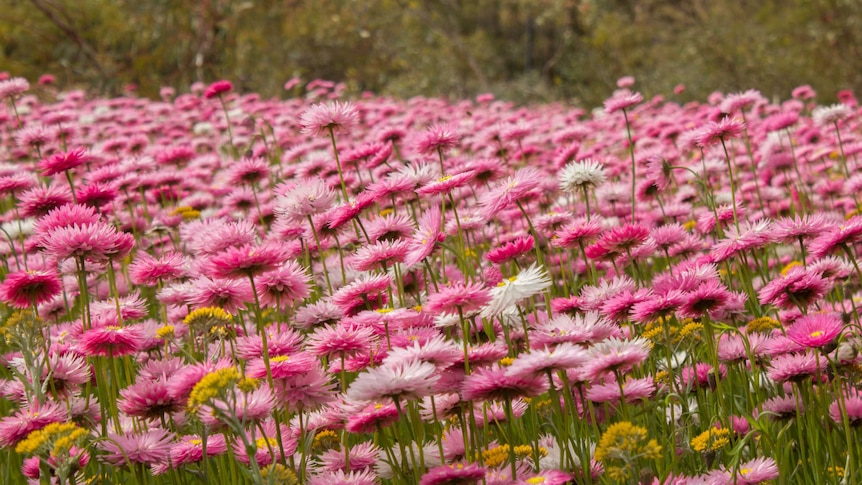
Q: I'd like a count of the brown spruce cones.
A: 0